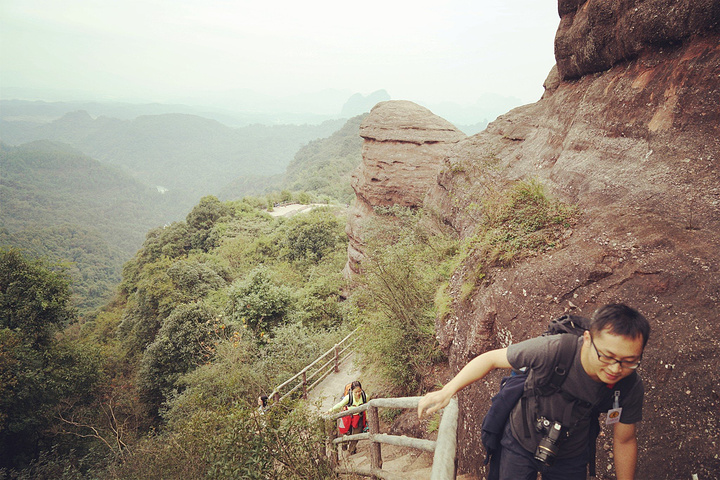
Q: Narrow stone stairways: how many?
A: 1